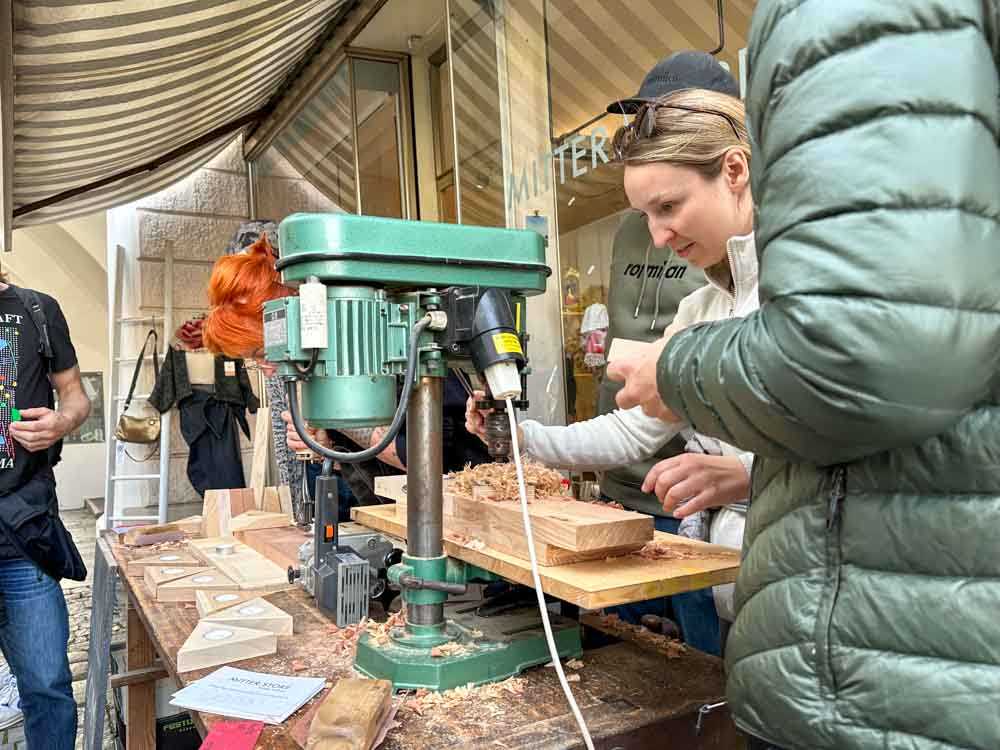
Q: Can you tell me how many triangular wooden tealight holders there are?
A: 6